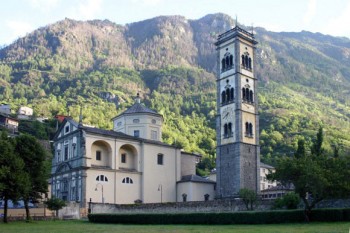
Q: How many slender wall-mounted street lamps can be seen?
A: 2